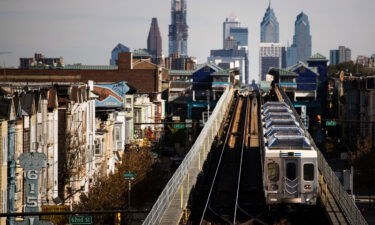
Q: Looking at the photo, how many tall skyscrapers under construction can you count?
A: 1